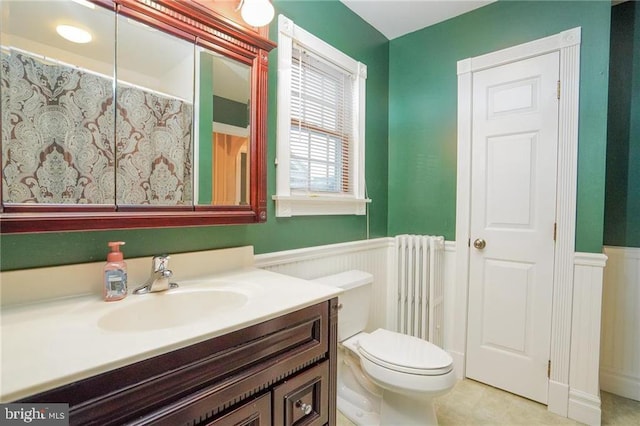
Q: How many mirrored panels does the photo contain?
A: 3